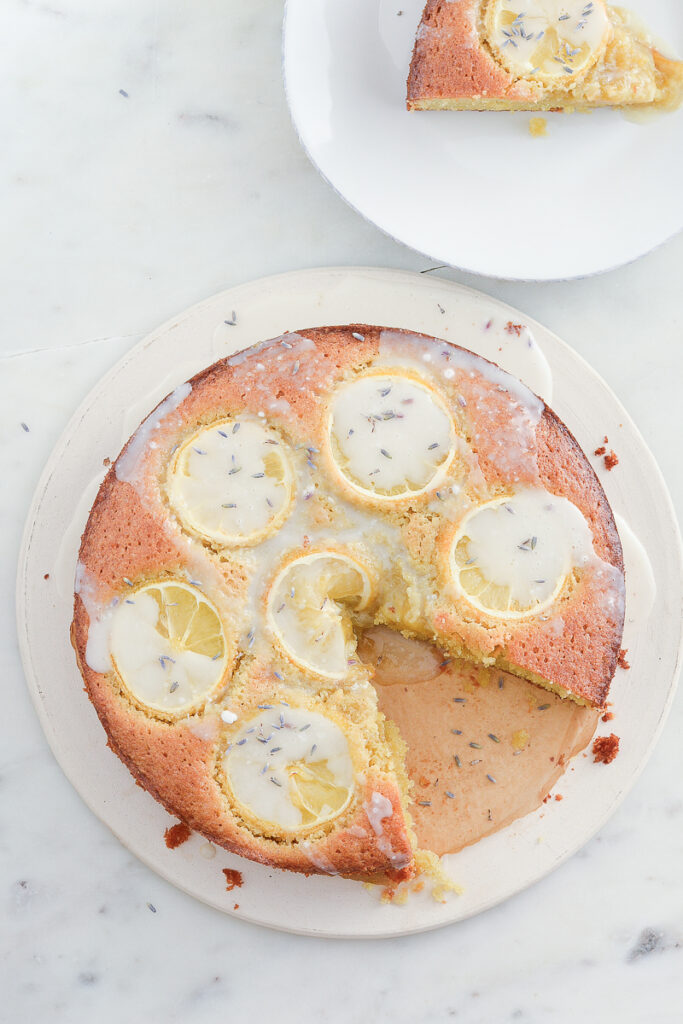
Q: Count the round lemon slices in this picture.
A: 7